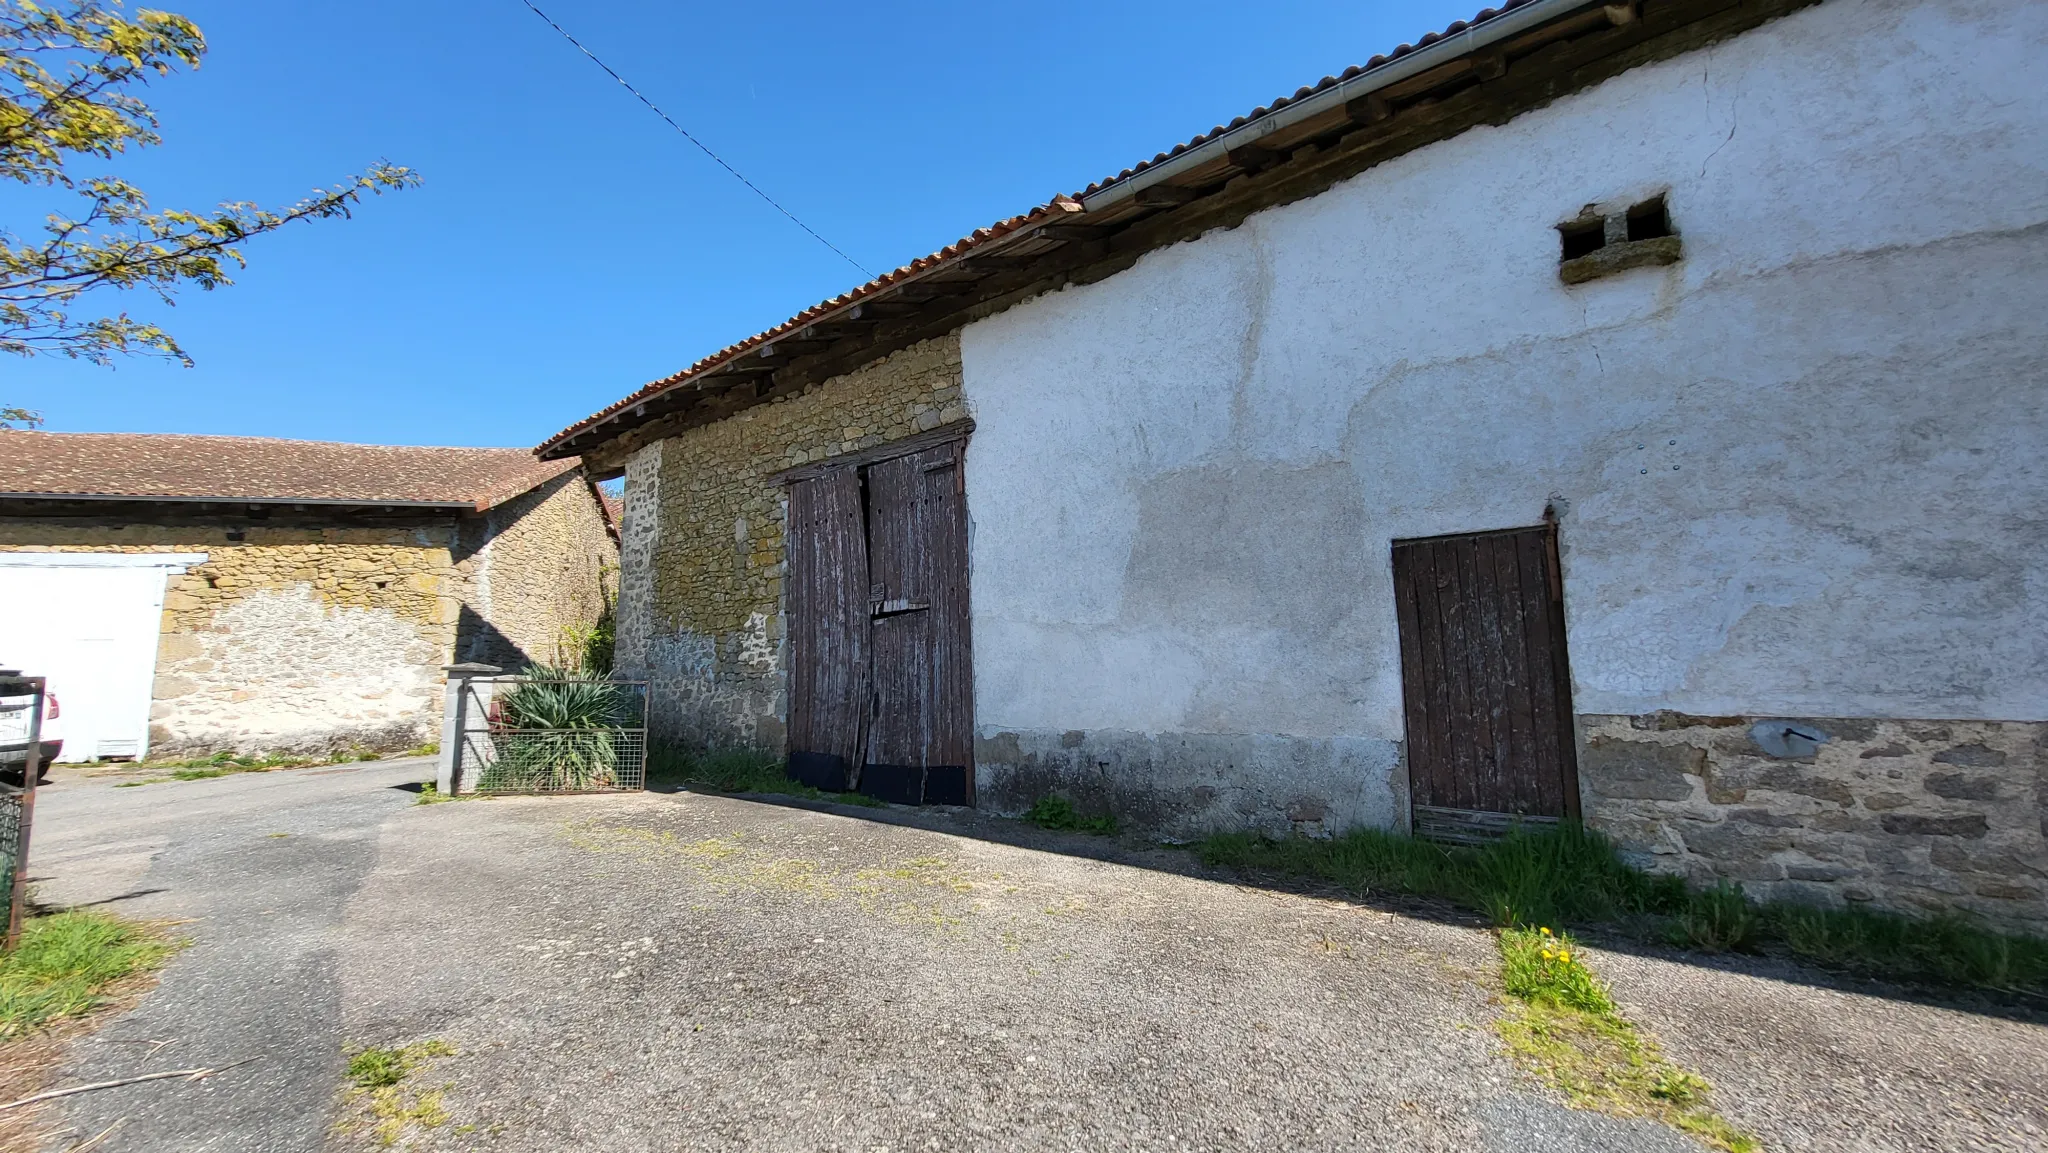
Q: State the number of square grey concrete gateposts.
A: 1